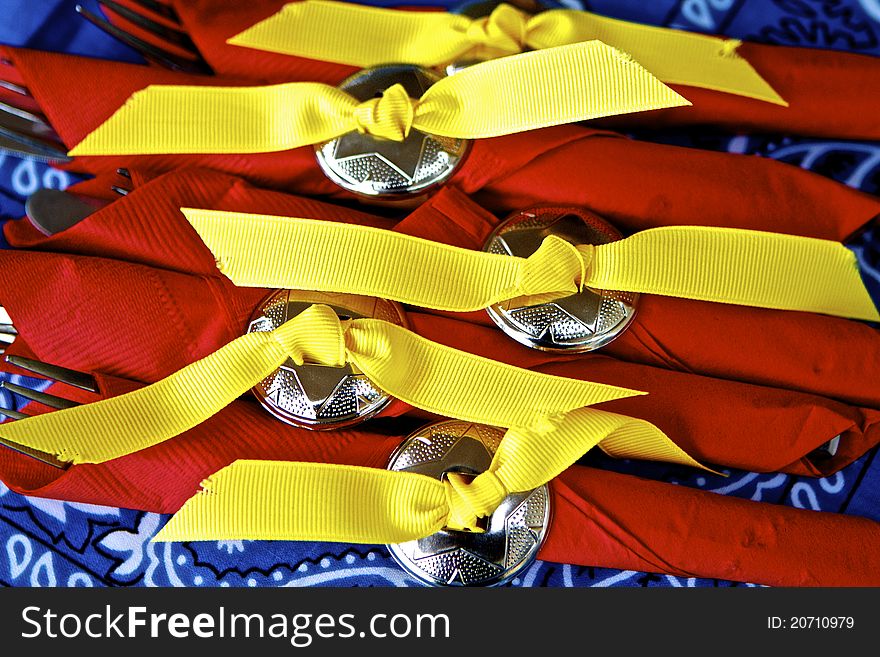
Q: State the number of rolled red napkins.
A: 5